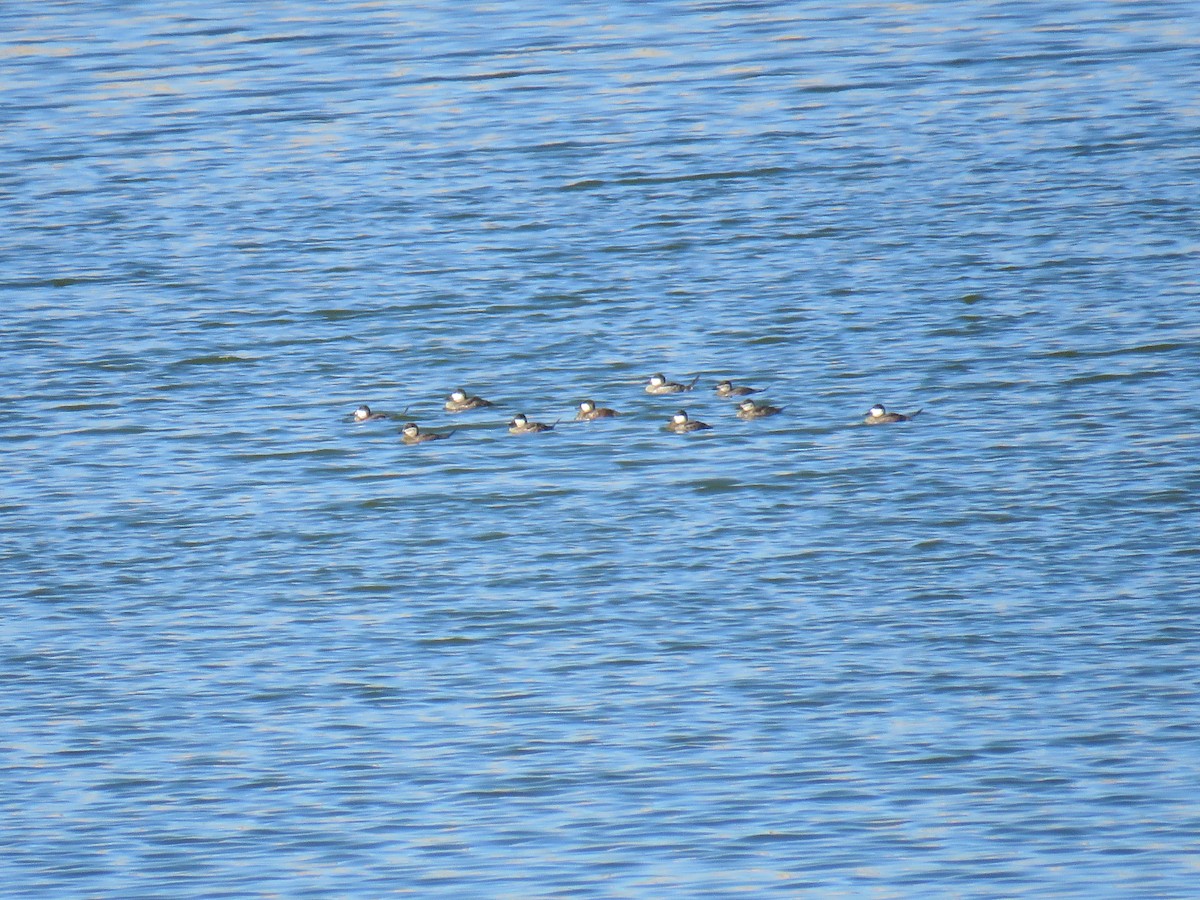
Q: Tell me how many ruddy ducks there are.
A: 10